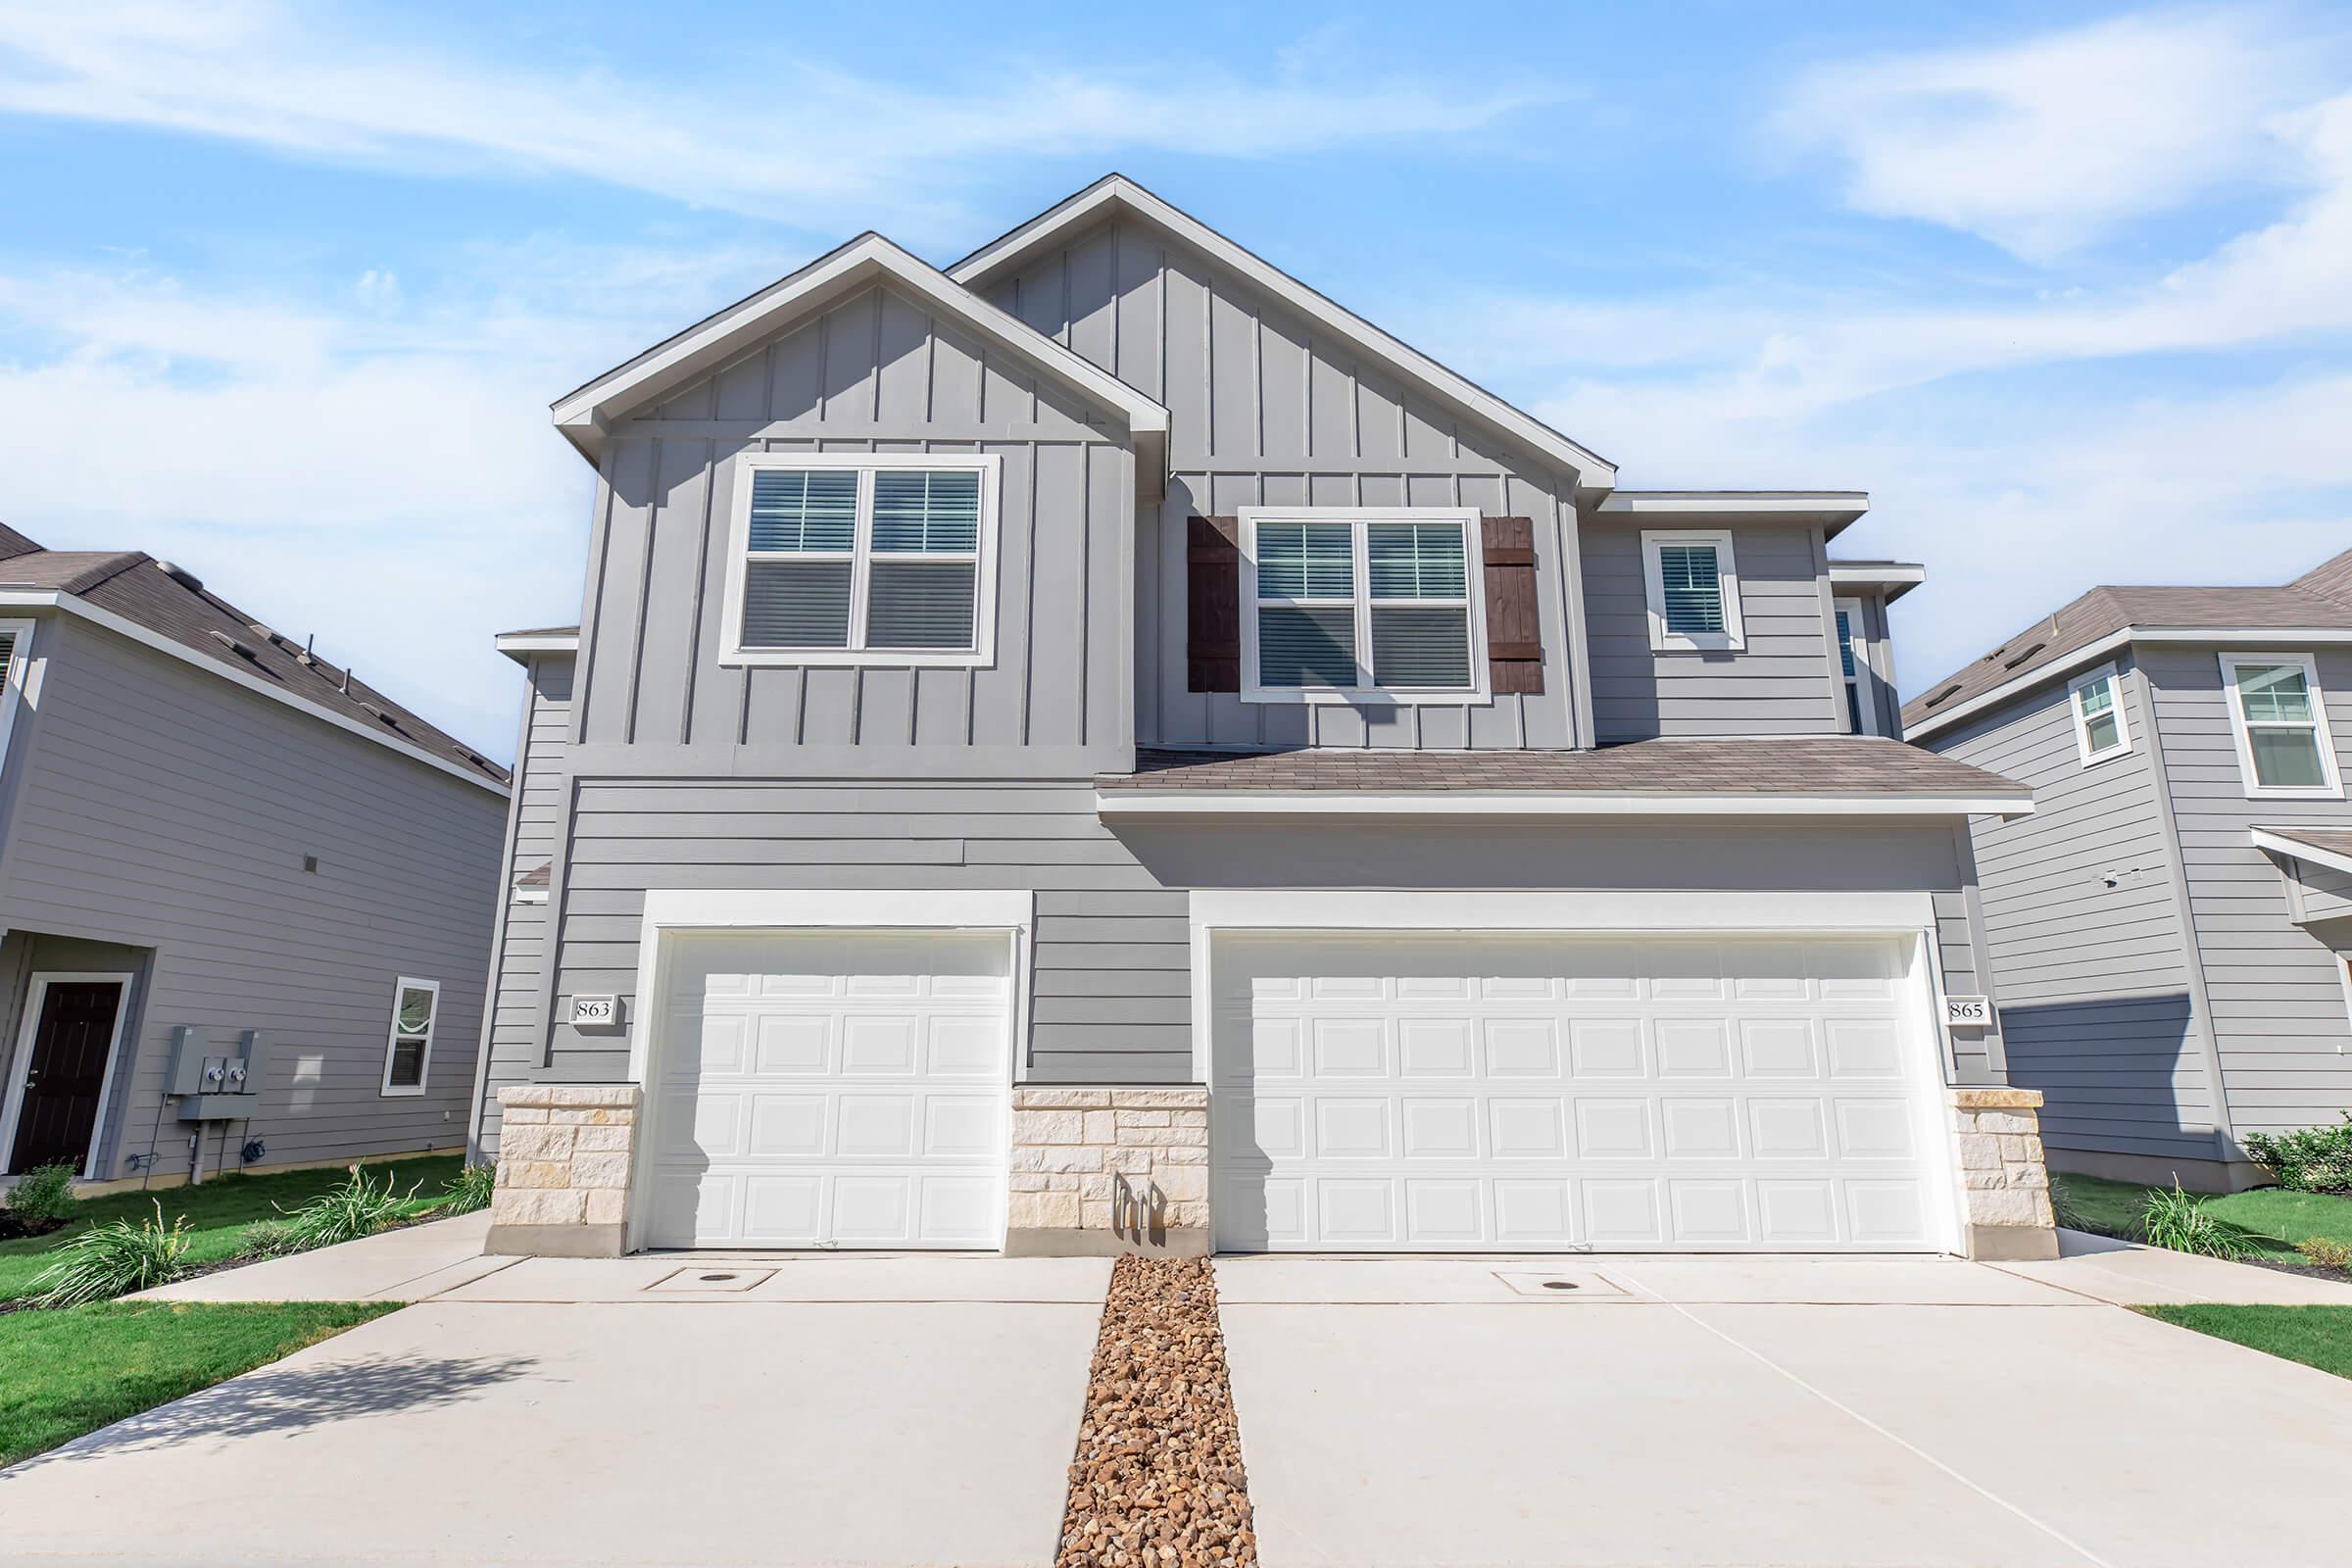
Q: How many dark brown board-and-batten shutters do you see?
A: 2